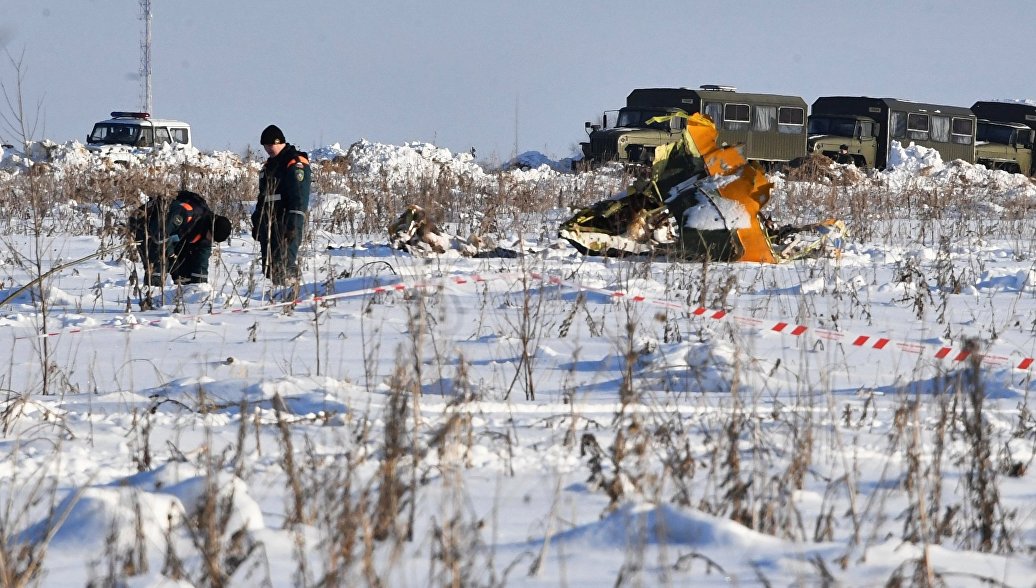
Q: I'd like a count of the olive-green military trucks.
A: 3